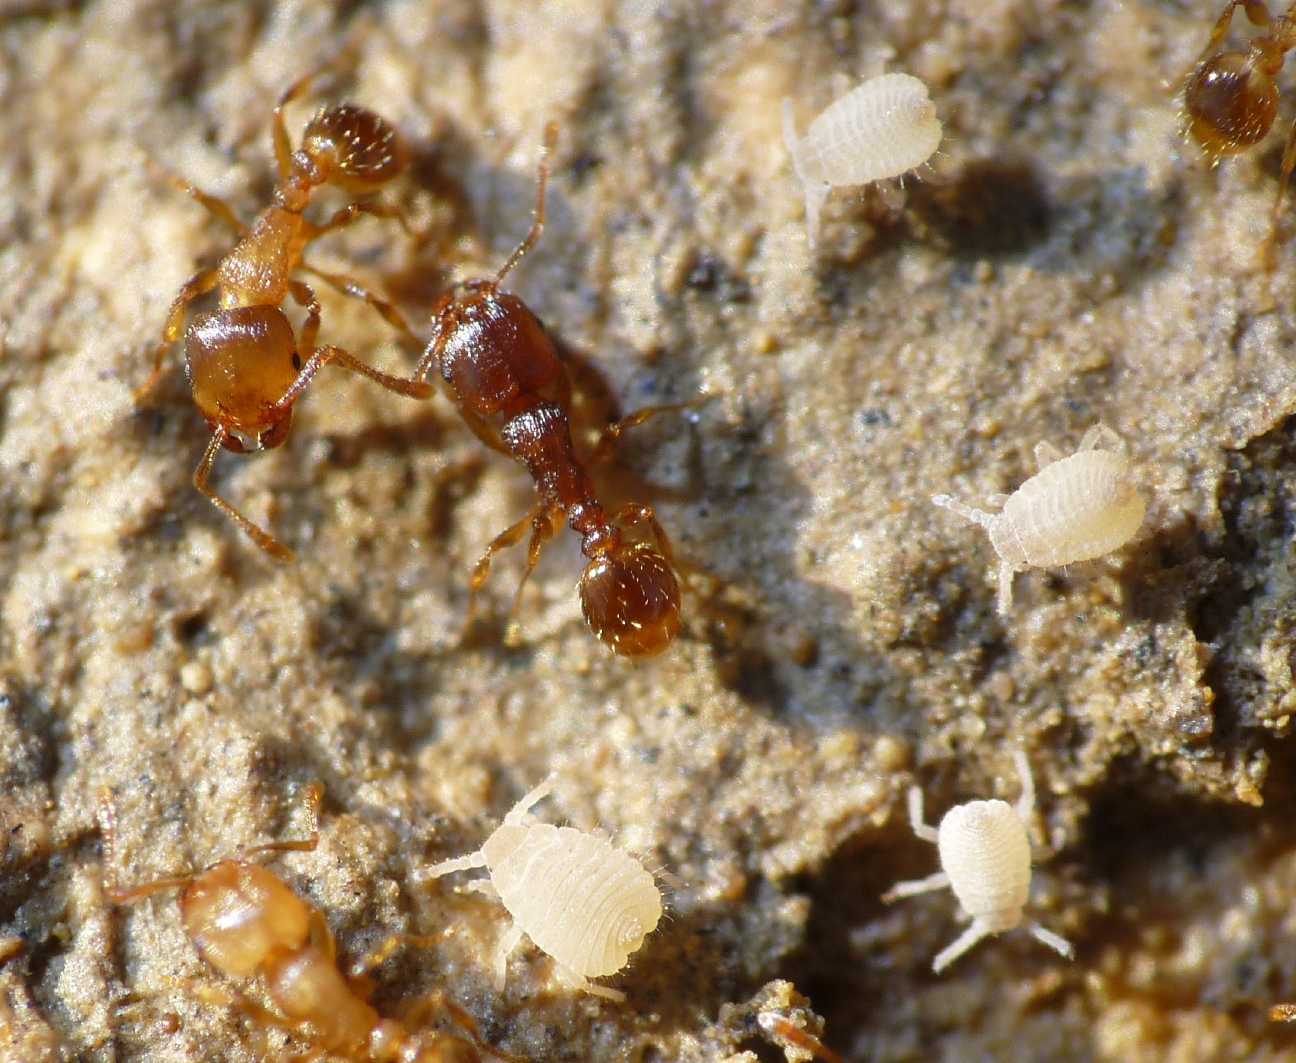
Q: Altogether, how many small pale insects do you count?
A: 4